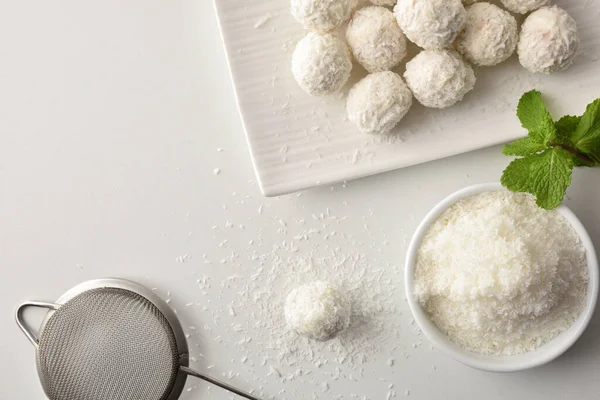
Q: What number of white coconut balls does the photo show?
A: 11